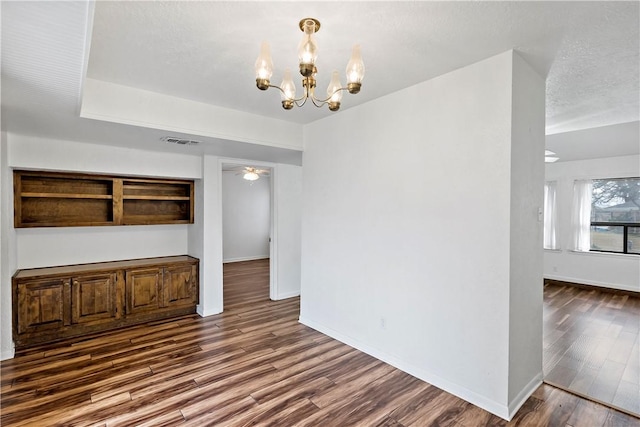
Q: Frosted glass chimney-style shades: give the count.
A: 5